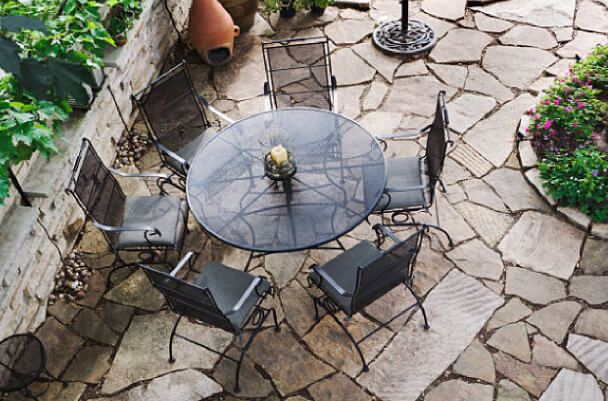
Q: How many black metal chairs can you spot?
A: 6